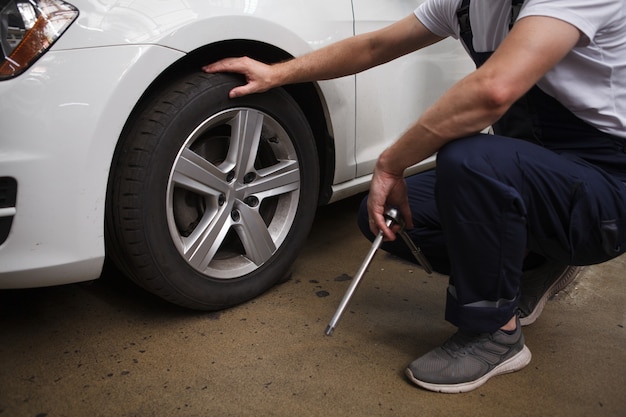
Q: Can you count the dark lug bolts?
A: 5